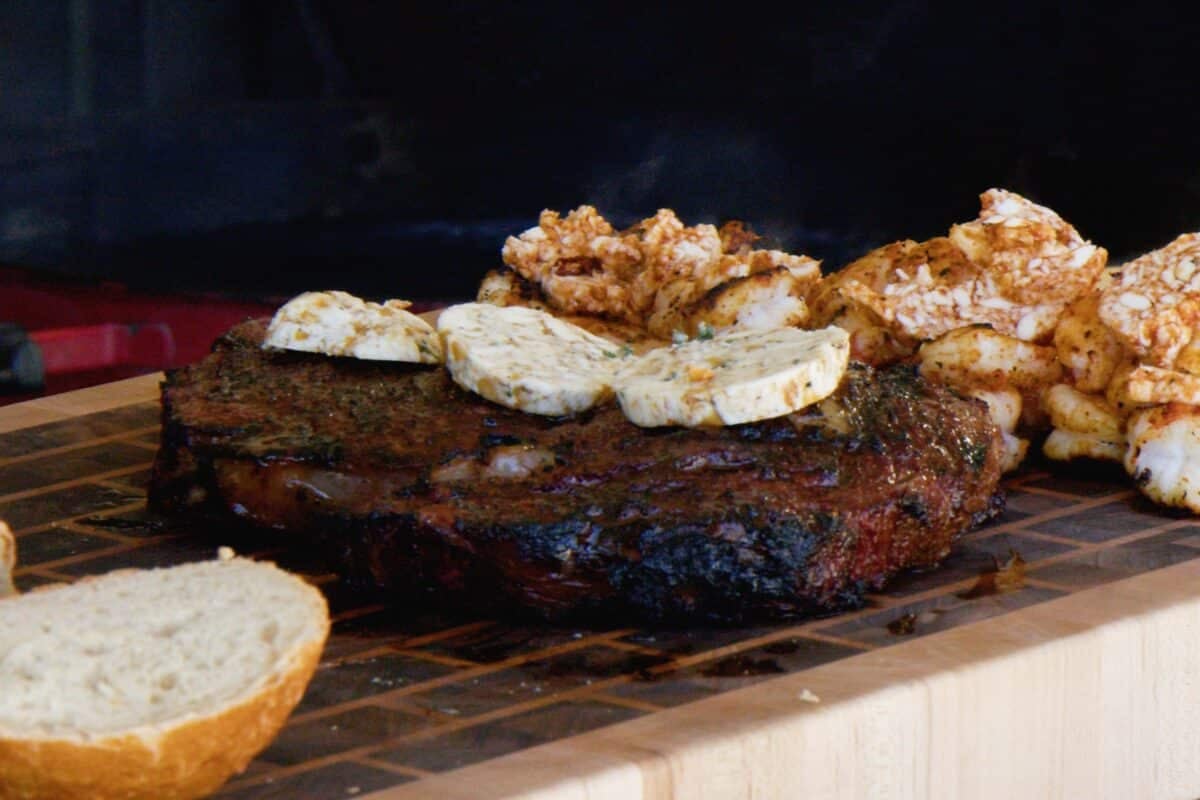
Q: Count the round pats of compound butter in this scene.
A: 3